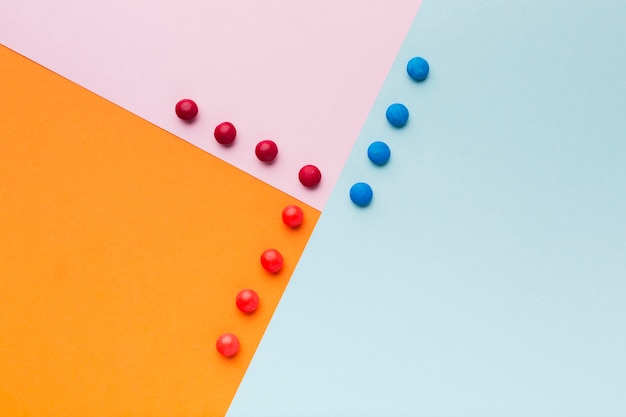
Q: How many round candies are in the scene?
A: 12